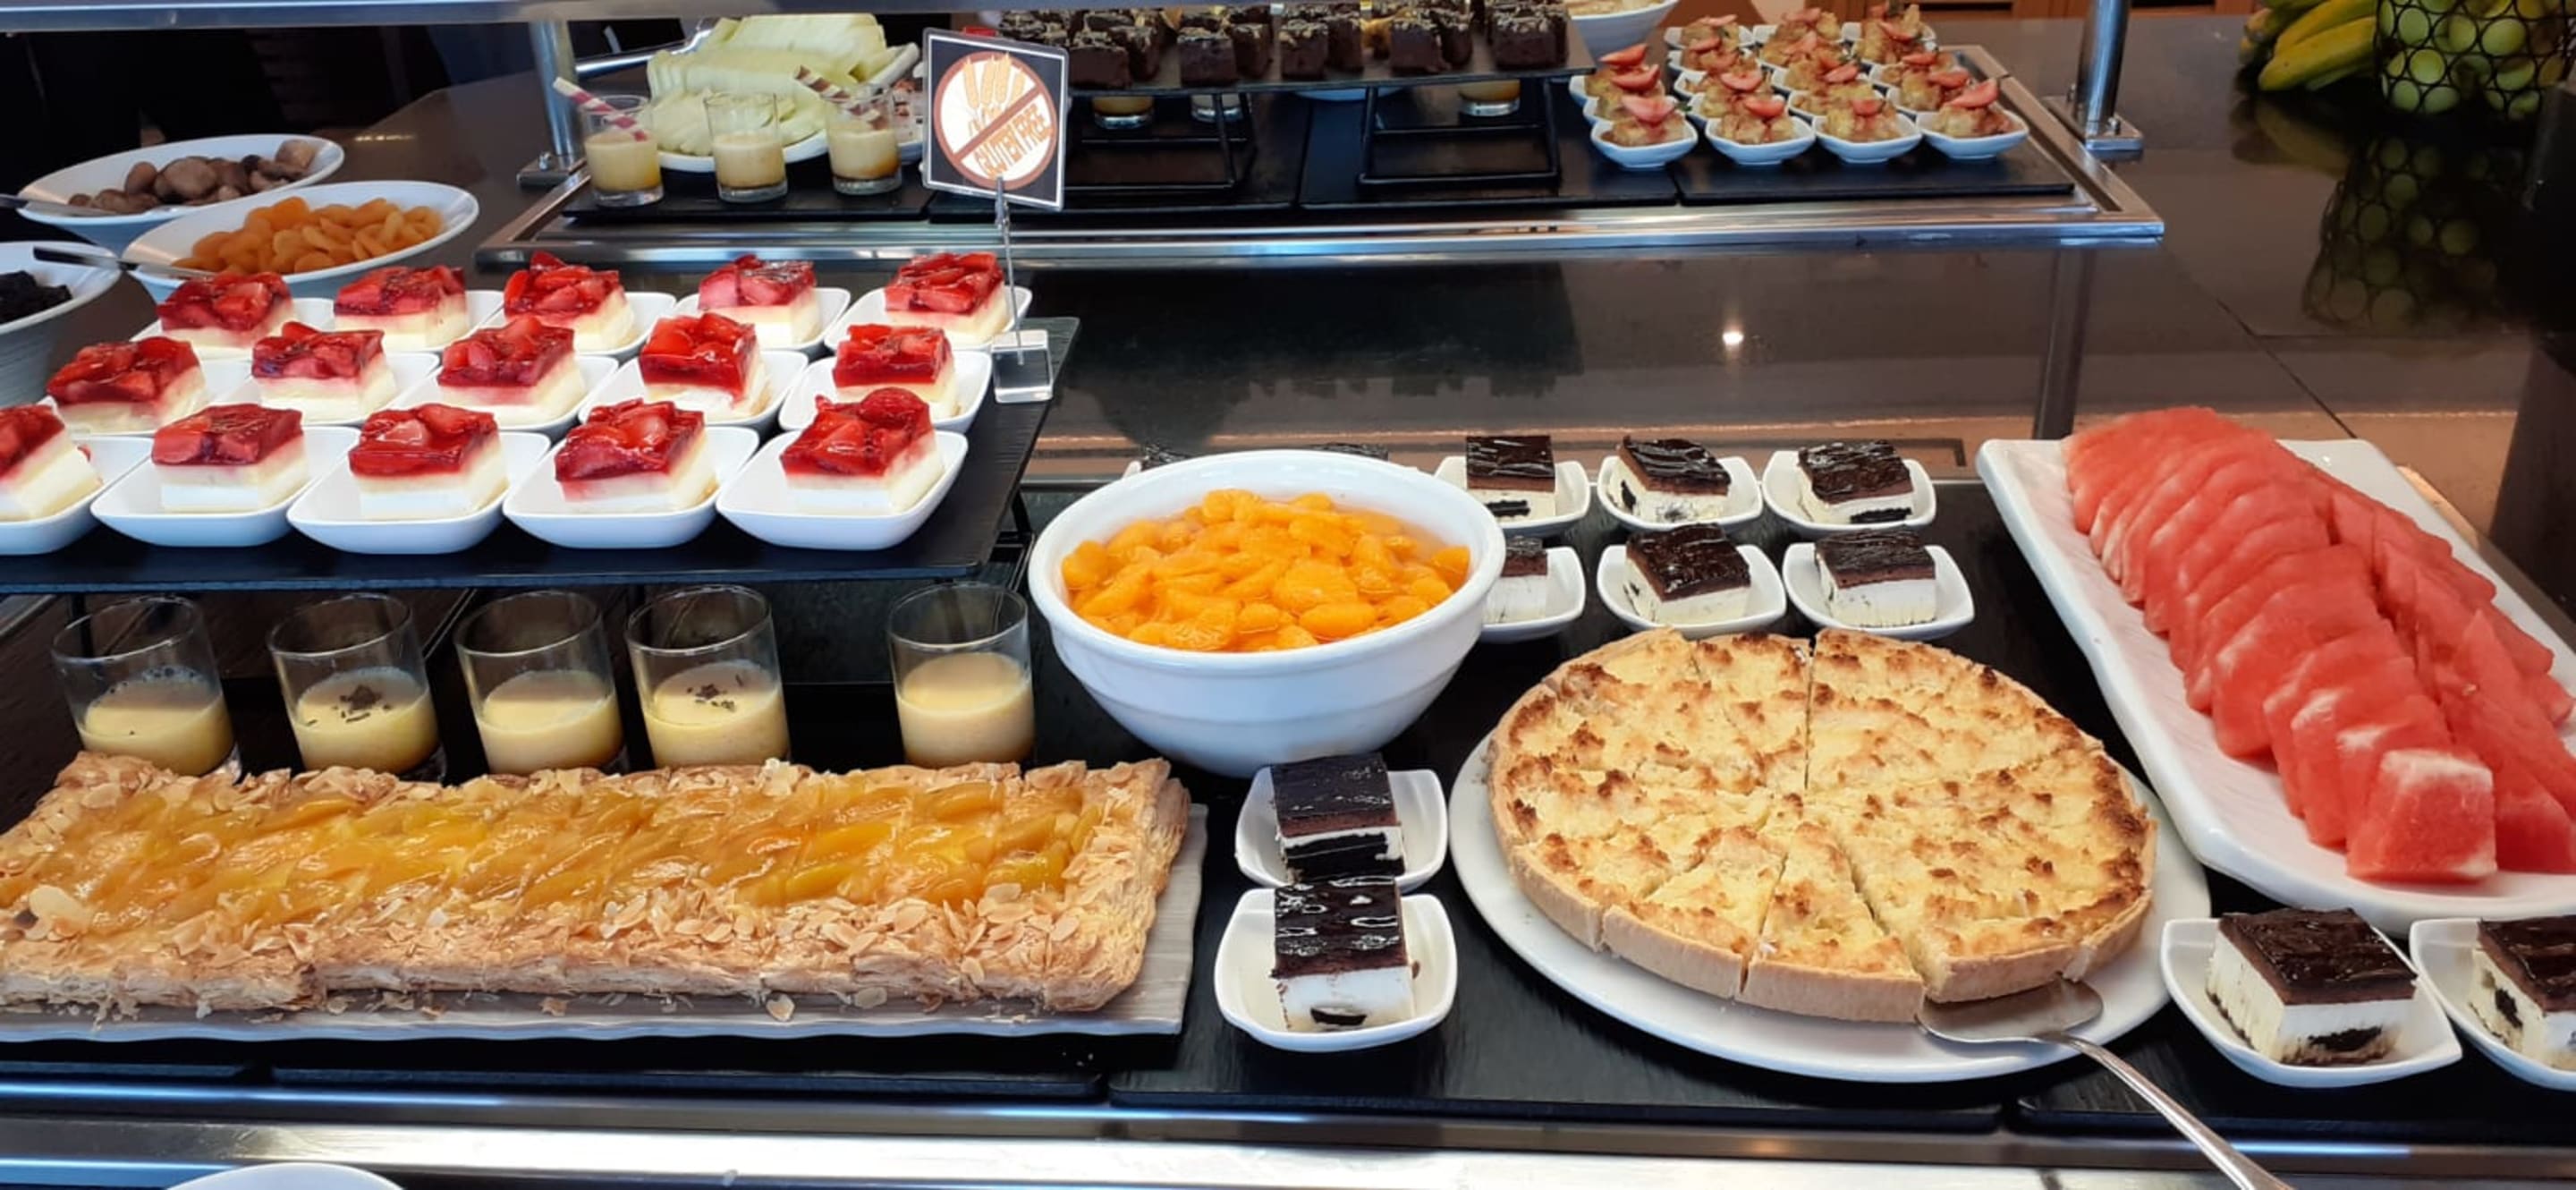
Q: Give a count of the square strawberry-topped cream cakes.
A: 15